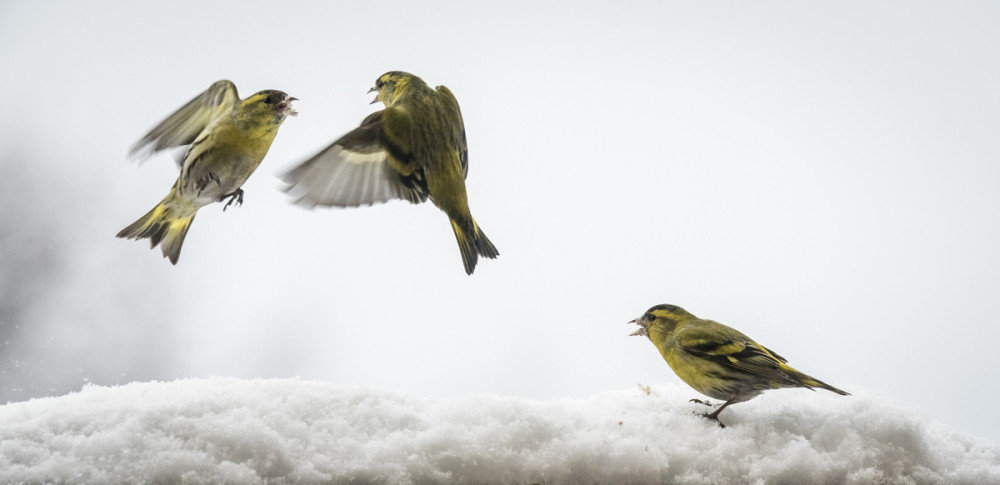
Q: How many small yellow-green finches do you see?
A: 3